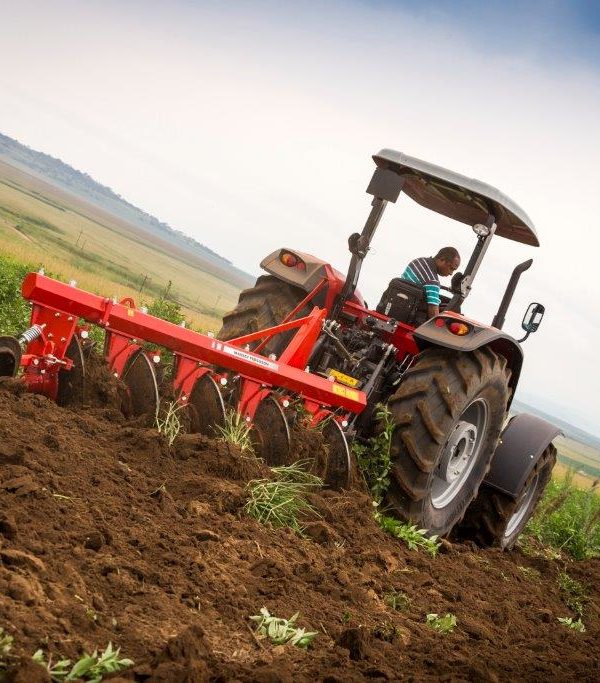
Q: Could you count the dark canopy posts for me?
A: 2